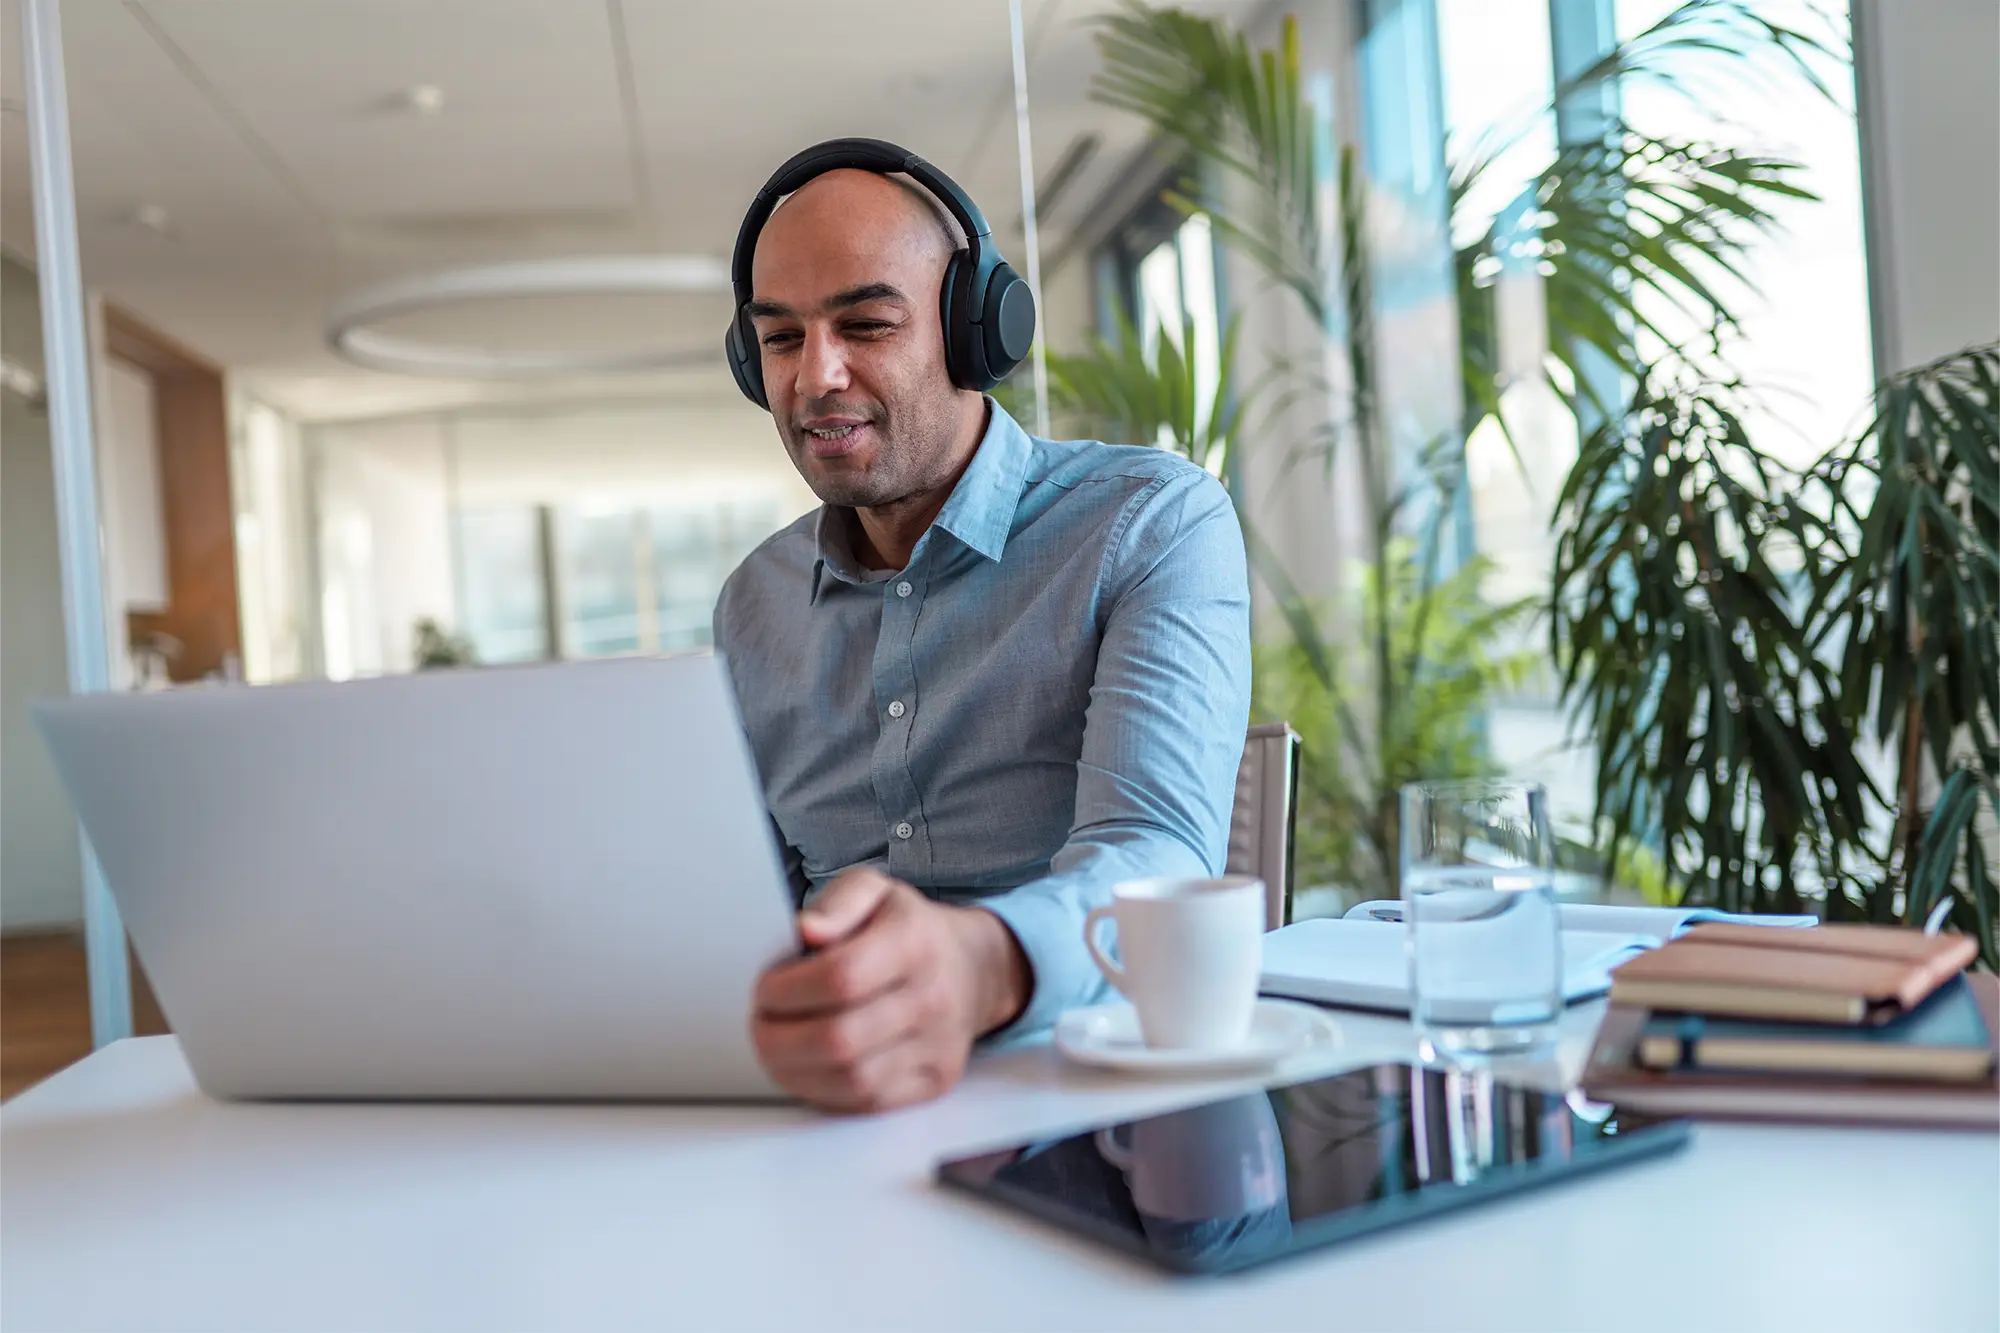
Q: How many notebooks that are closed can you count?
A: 3